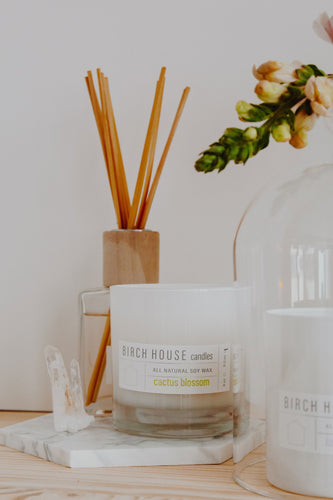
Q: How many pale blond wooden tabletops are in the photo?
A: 1